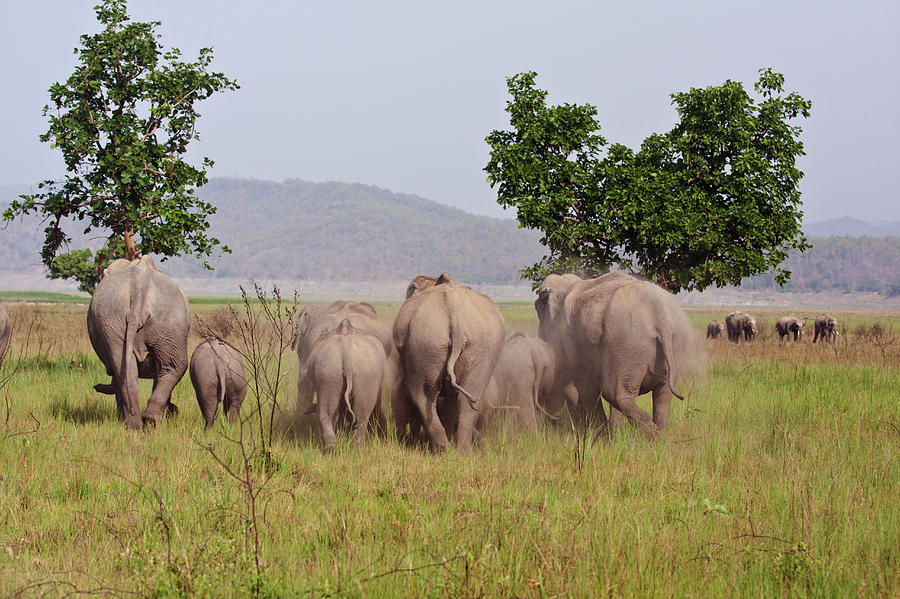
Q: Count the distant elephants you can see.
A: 4